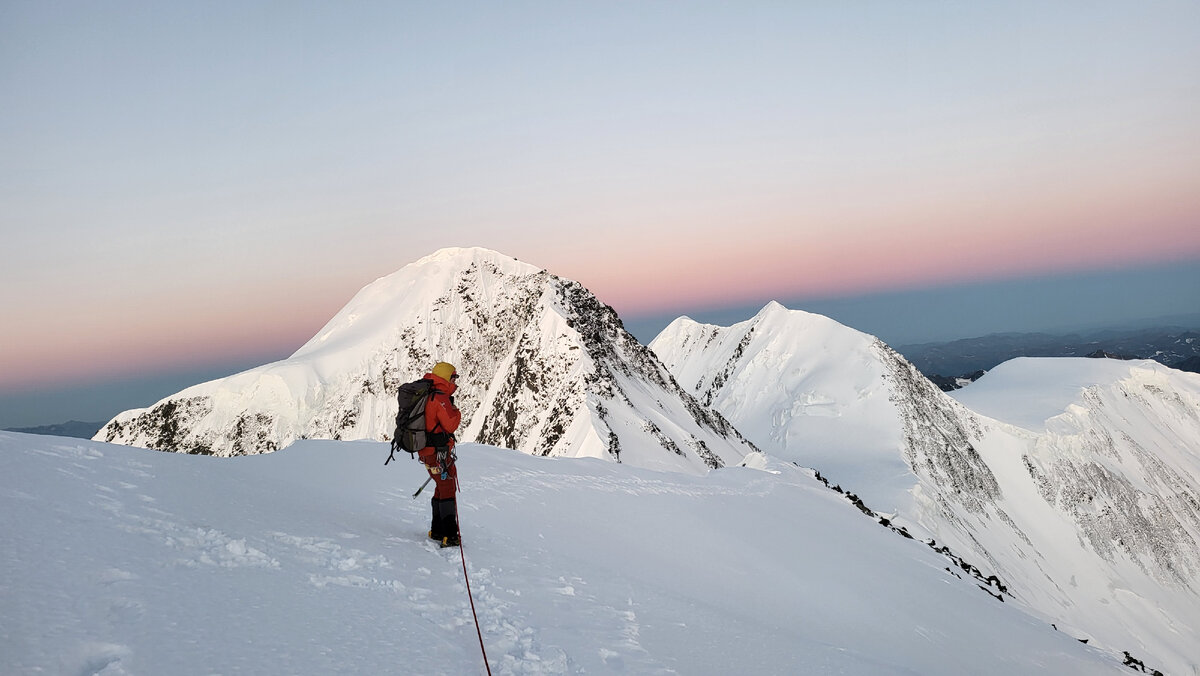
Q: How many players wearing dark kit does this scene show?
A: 0